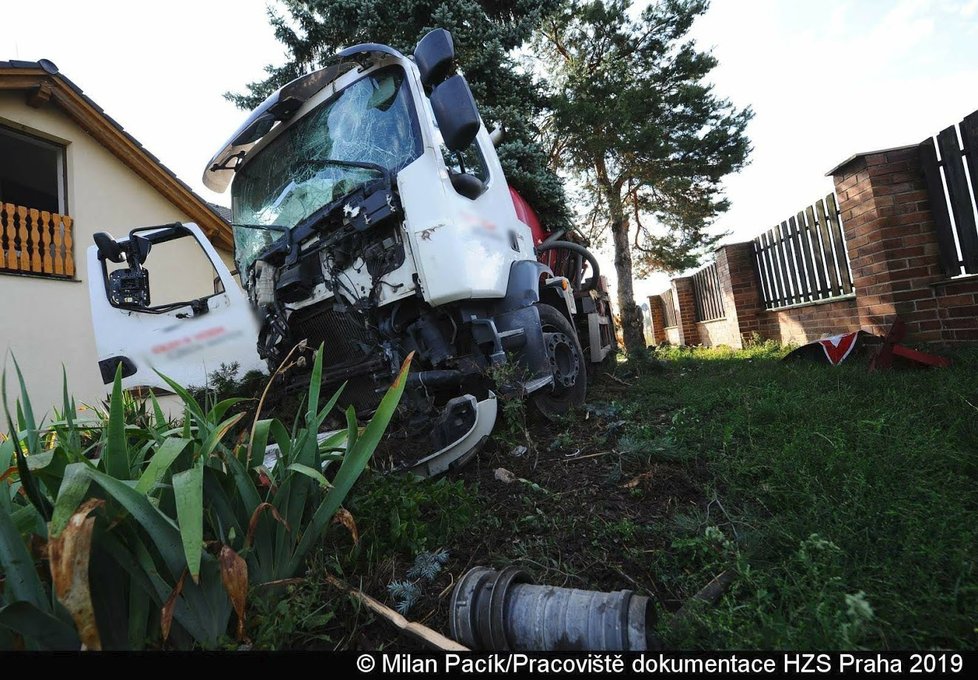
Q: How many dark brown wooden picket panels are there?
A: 4